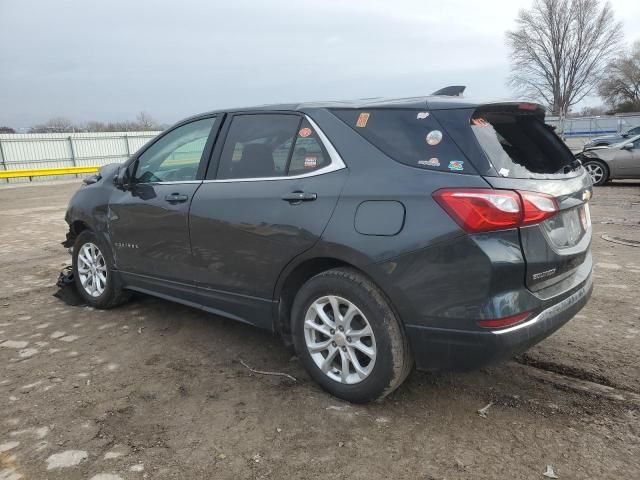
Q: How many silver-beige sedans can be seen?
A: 1